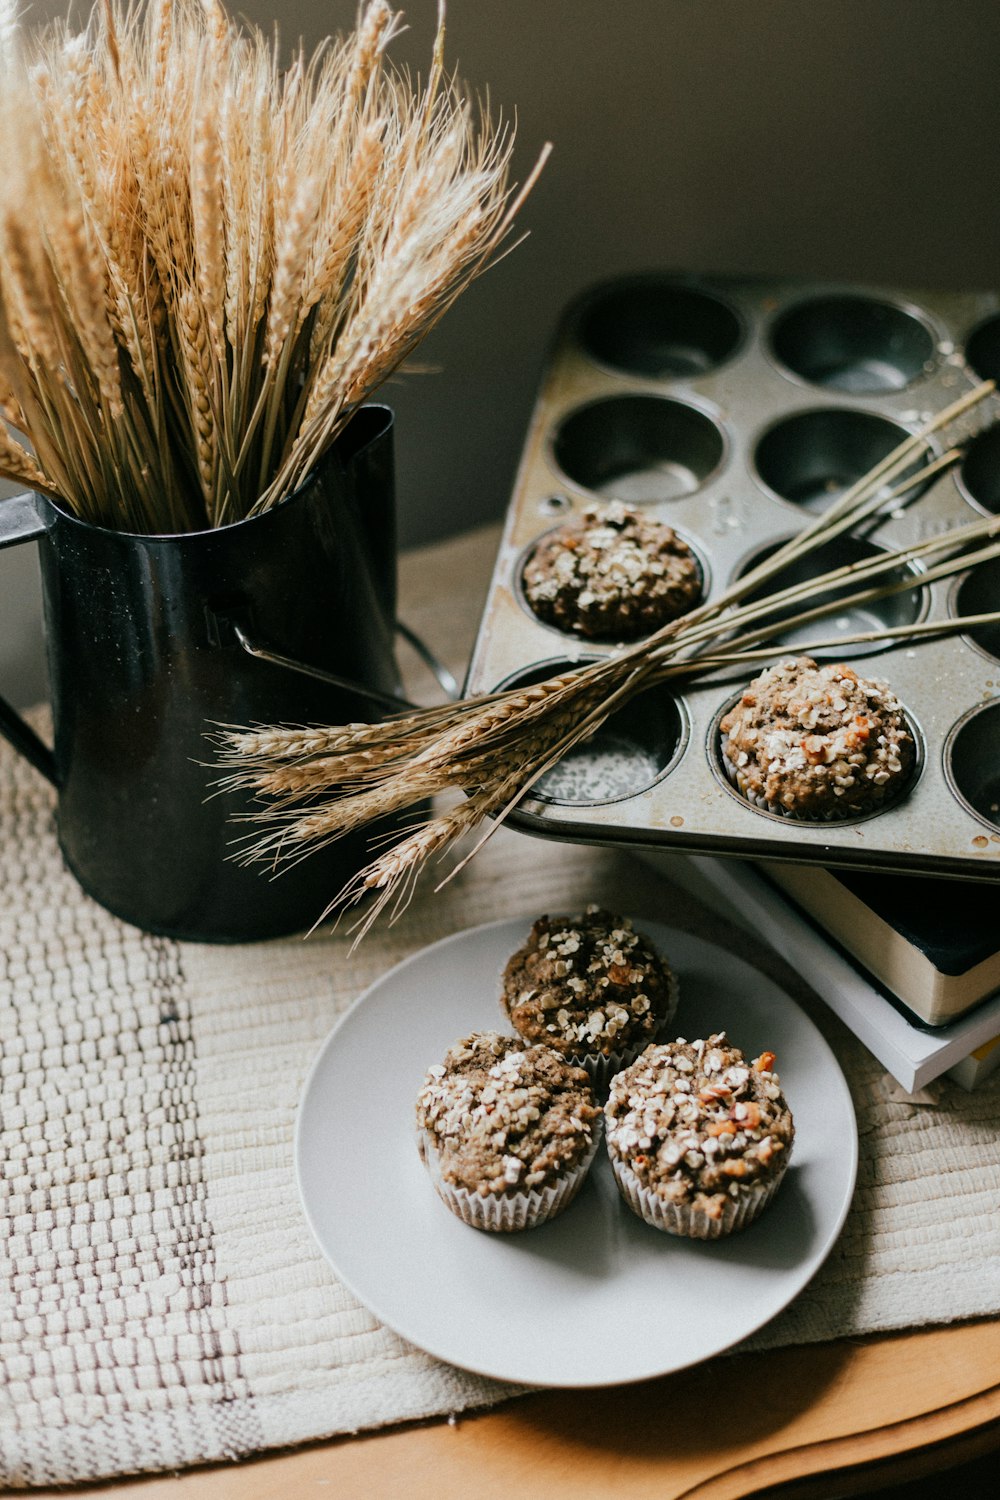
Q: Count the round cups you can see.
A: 12